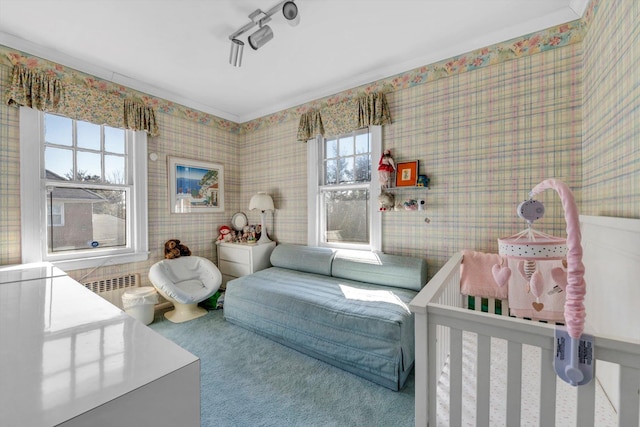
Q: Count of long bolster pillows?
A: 2